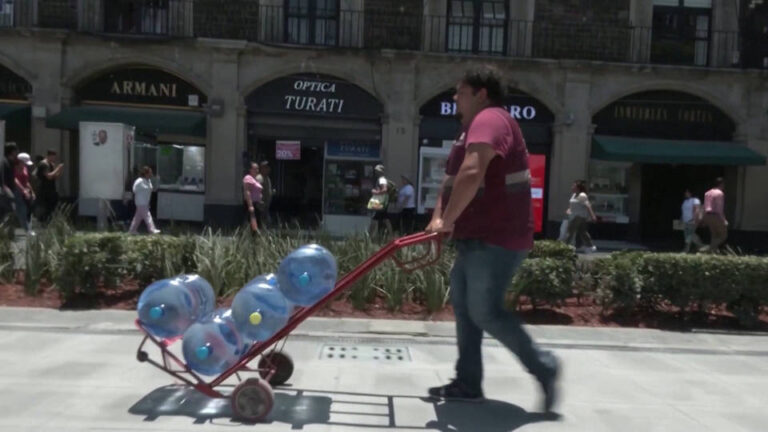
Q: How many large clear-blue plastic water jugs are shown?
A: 4